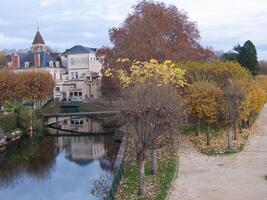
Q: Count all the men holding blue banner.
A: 0